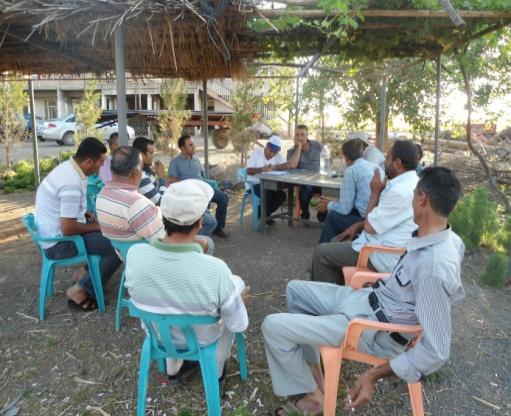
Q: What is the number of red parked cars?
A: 0